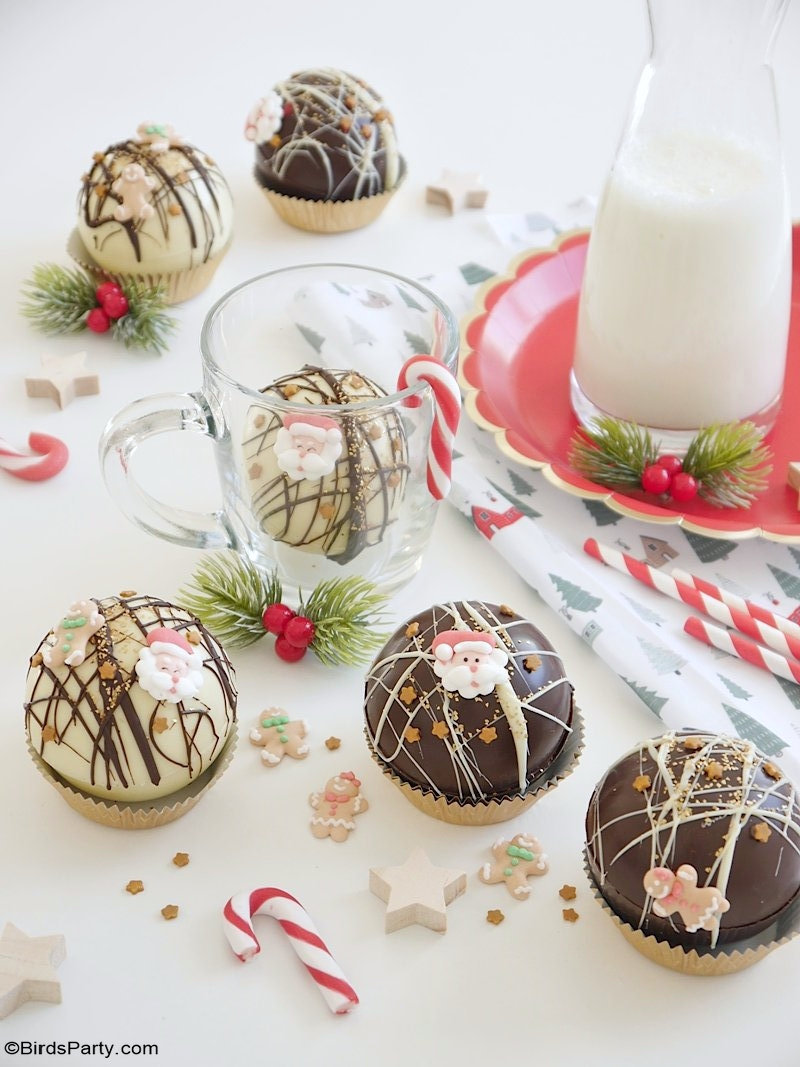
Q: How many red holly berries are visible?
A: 9